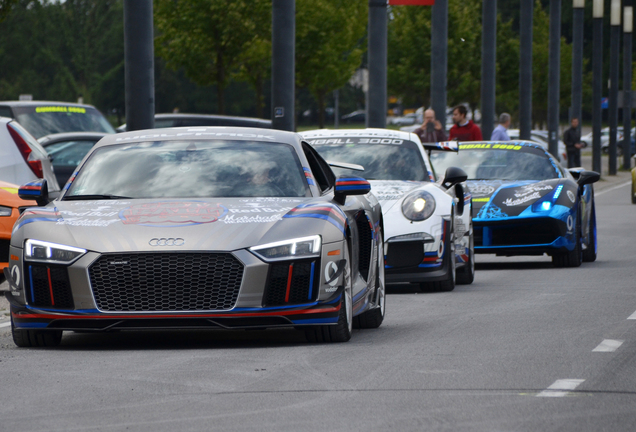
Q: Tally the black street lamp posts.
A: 11